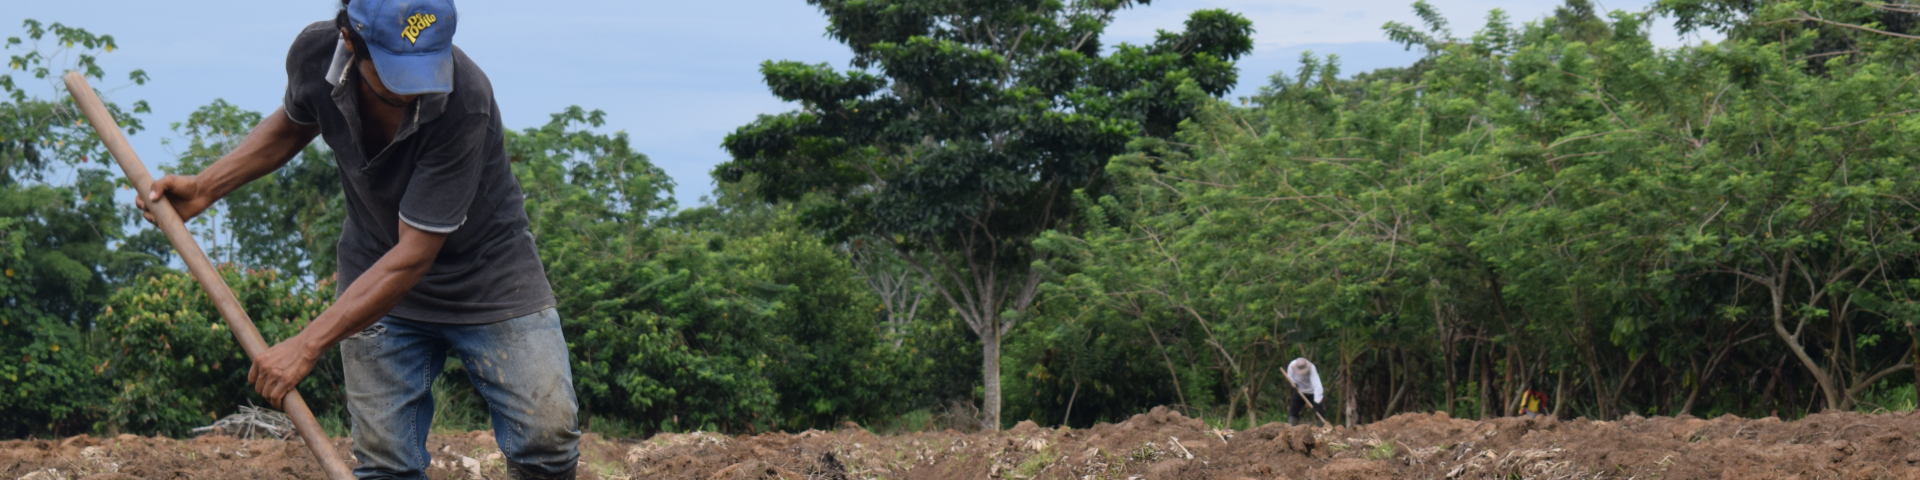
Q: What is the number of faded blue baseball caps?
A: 1